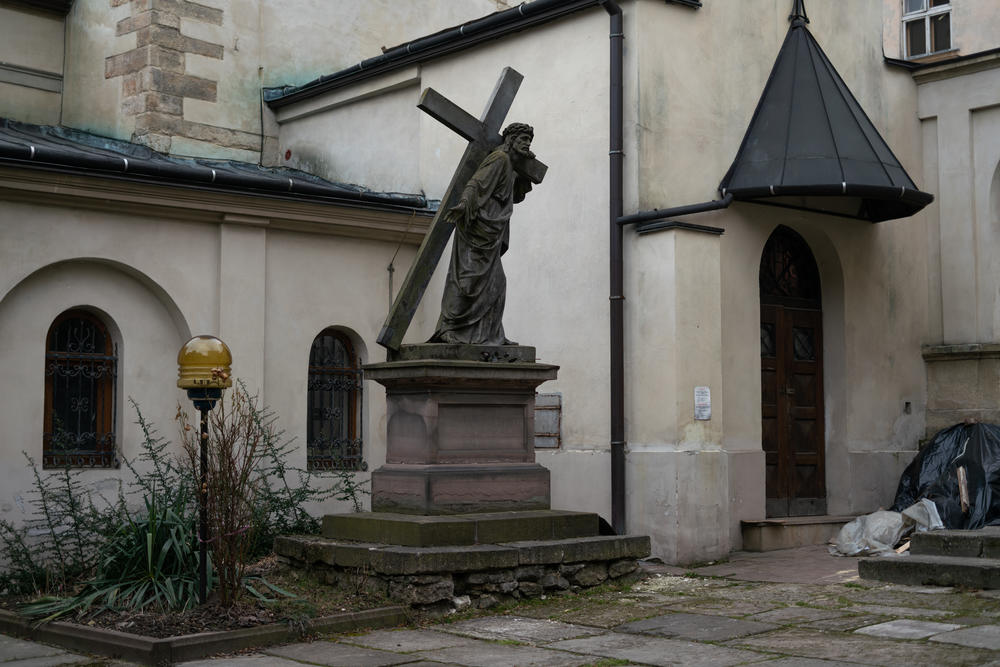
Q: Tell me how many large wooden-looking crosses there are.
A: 1